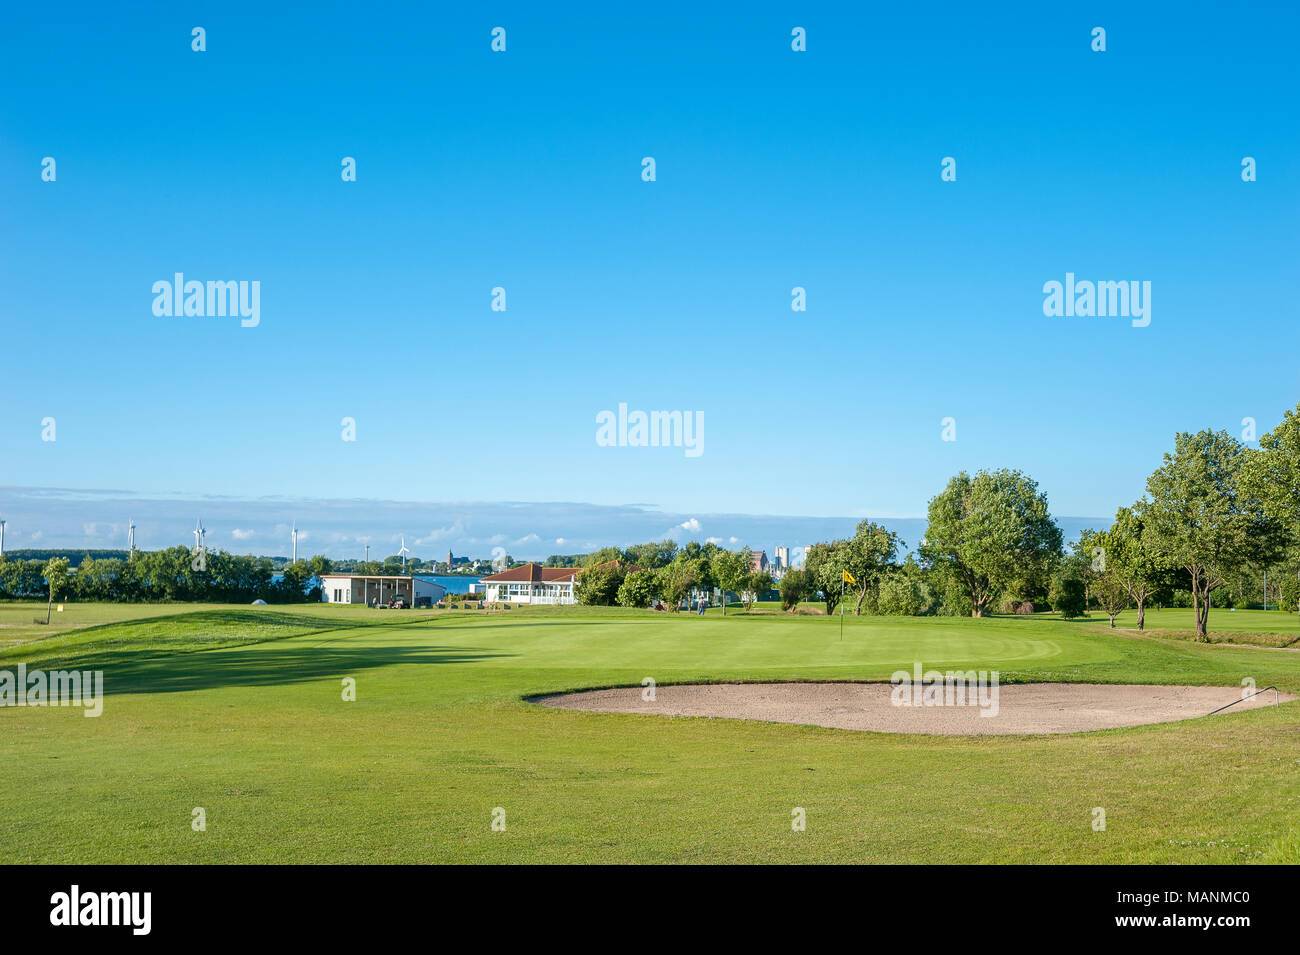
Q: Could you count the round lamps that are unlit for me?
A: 0